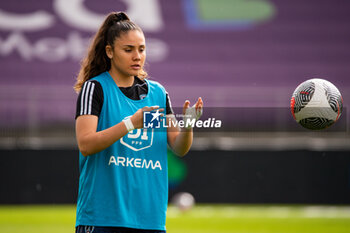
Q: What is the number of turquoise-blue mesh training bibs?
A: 1